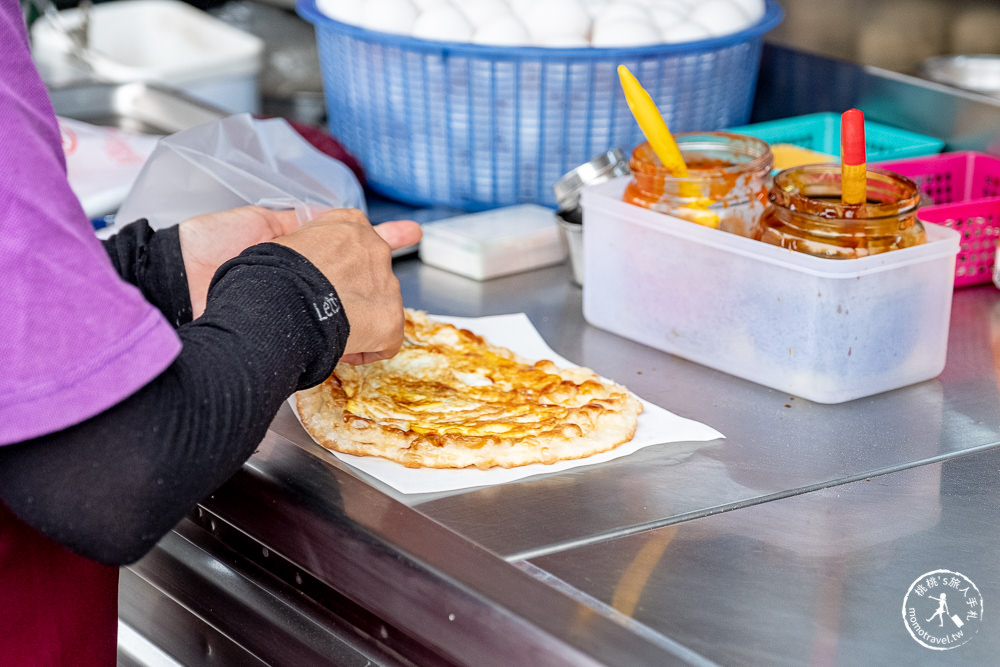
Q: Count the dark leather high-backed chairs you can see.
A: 0